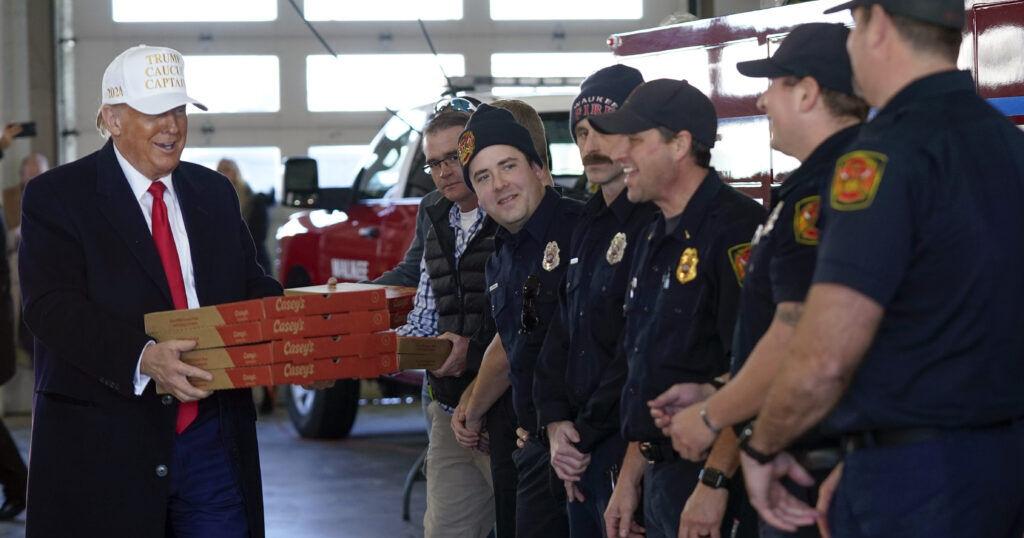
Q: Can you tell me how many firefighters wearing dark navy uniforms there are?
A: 5